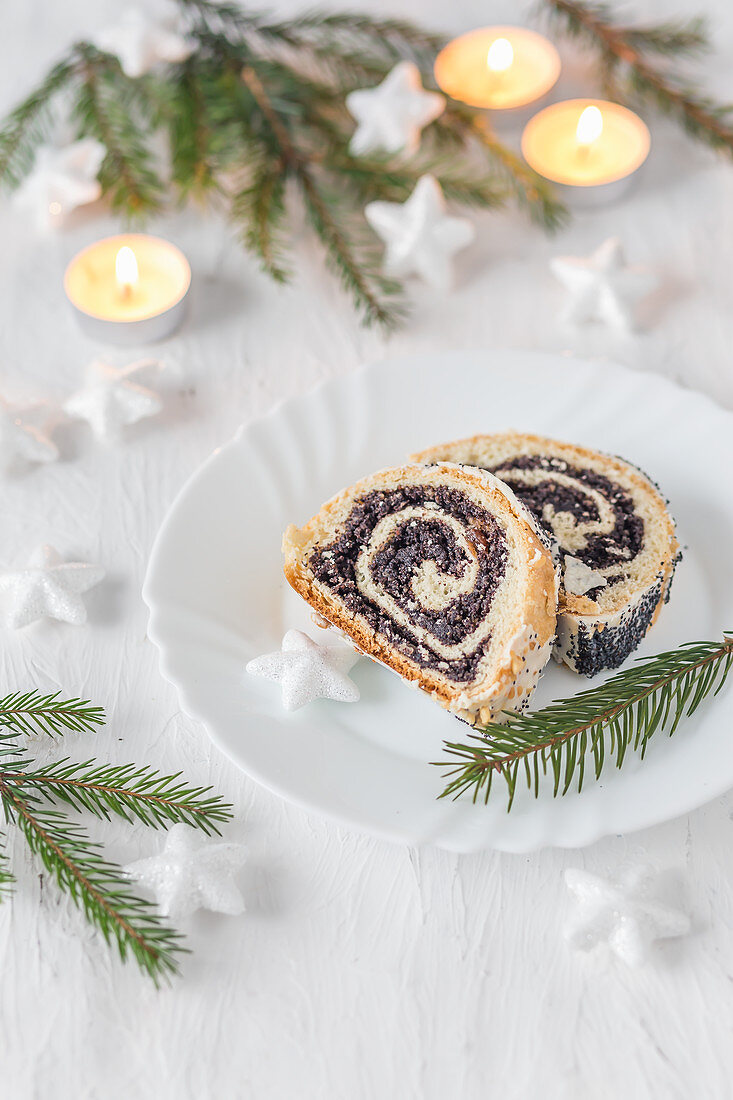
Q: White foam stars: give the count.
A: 11